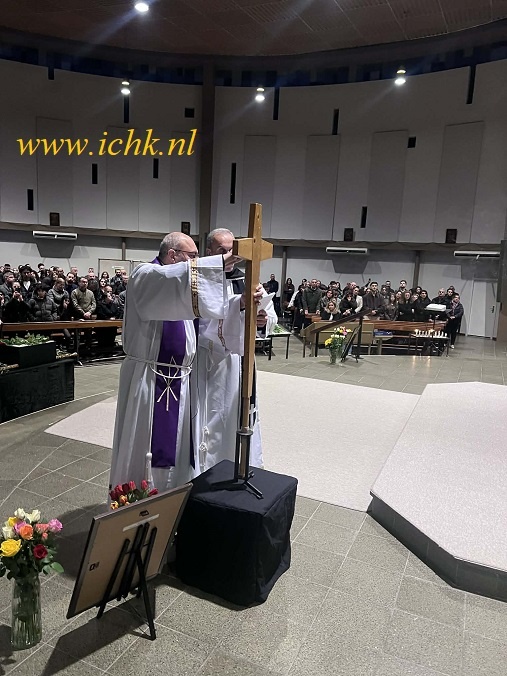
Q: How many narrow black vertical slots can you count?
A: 10